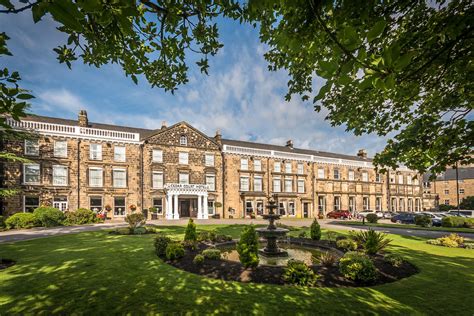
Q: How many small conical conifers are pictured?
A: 3